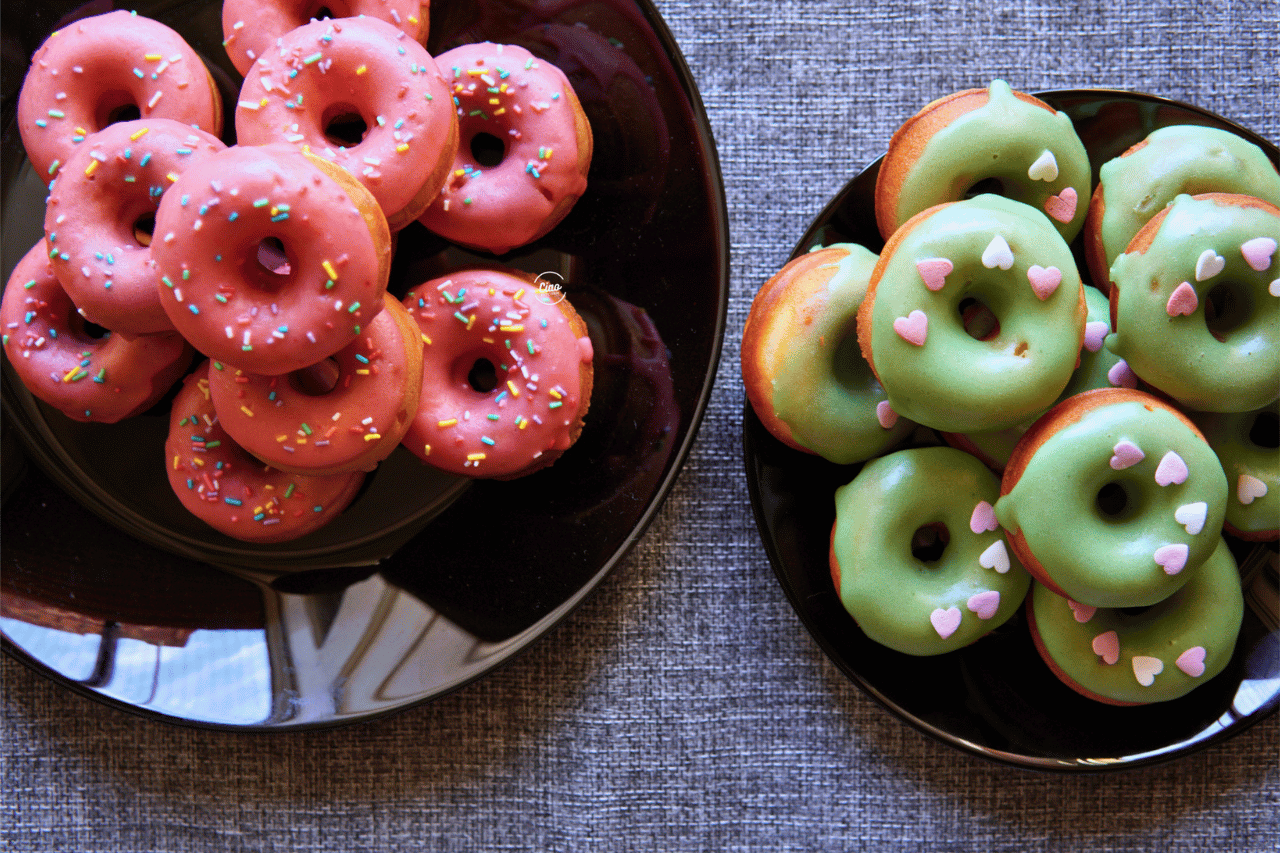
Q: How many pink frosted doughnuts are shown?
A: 10